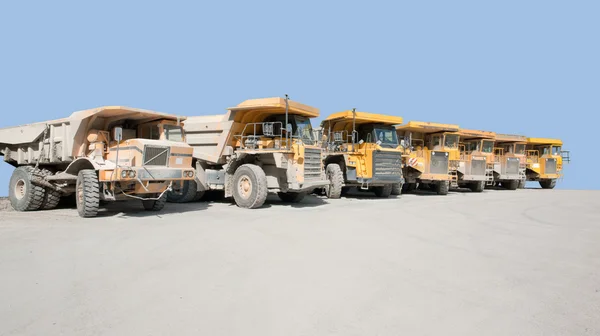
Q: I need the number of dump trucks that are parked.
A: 7